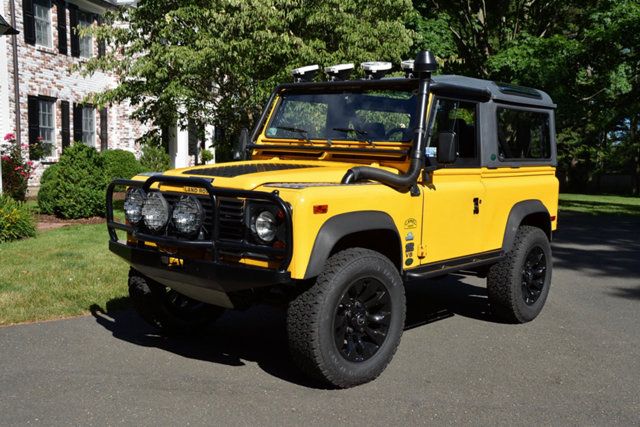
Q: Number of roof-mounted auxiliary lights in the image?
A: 4